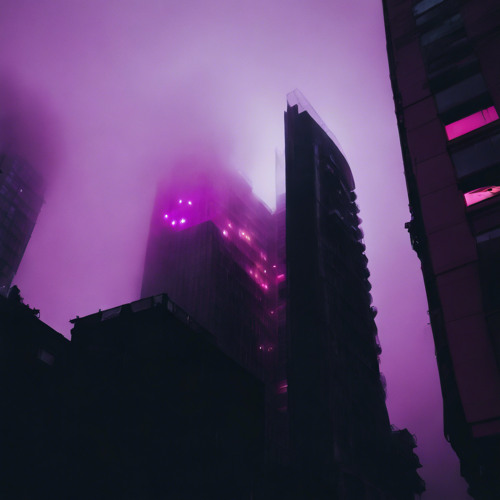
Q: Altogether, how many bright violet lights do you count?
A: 5